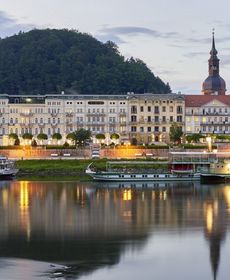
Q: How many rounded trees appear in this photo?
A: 7